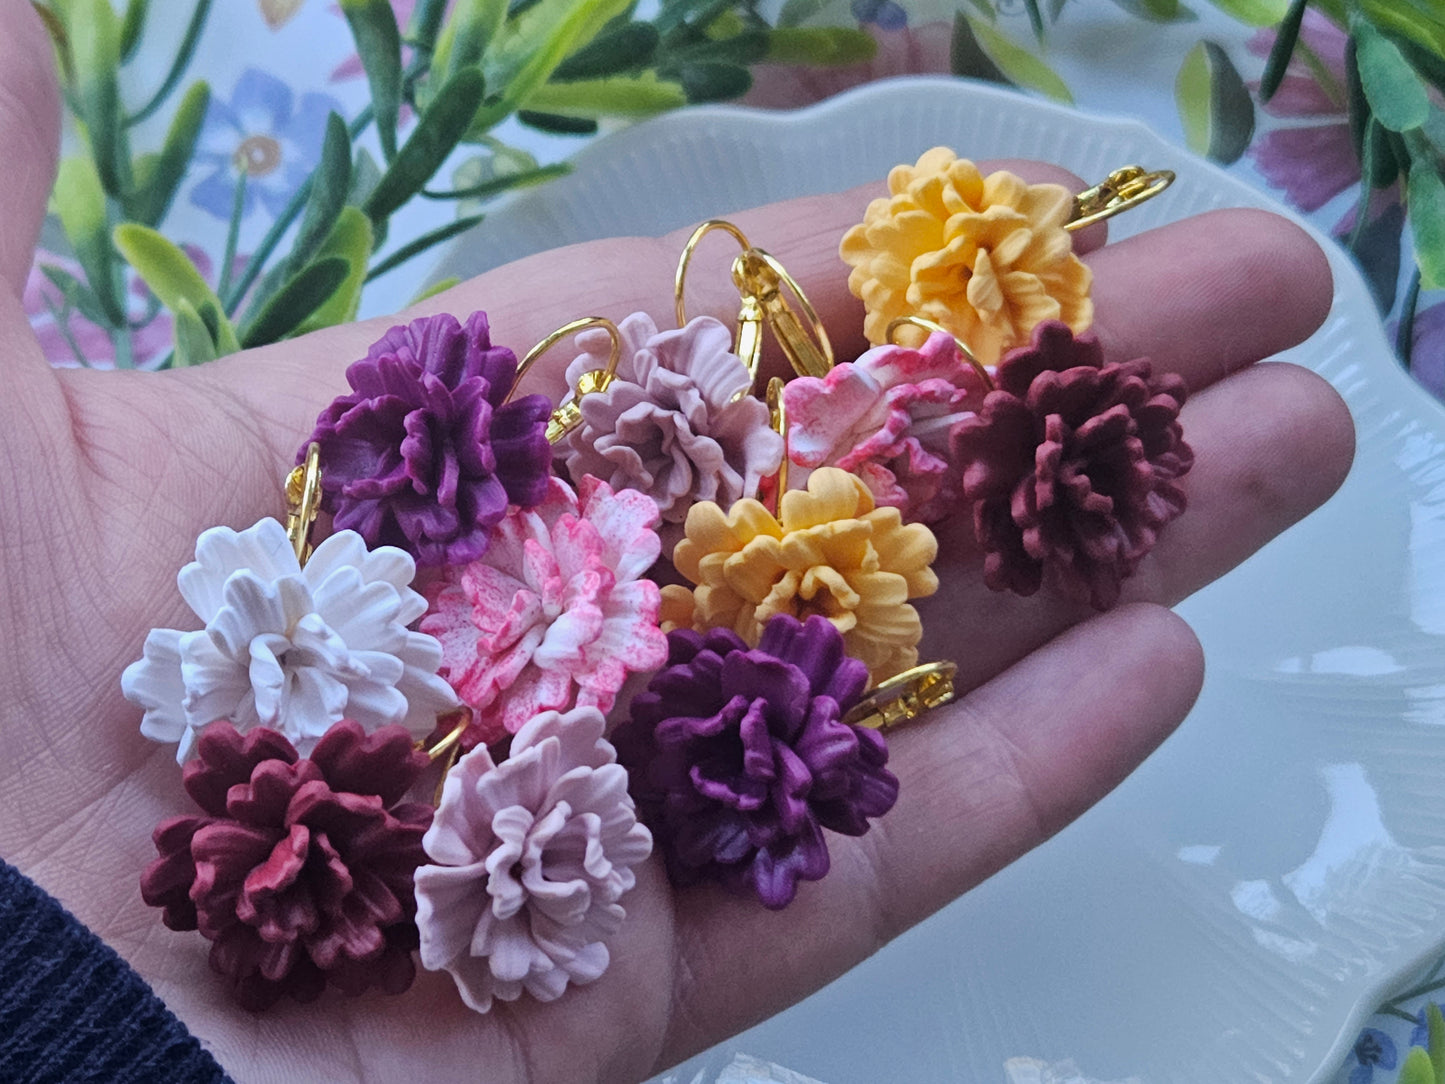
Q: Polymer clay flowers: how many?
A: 11